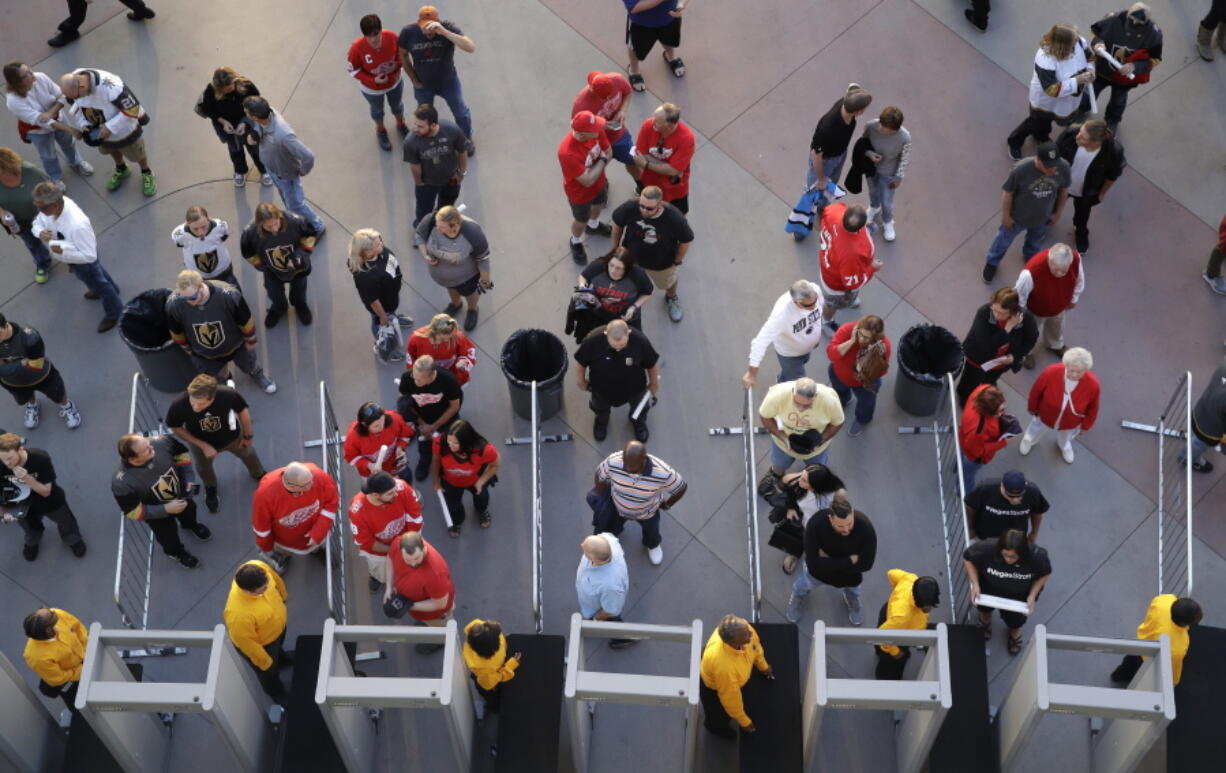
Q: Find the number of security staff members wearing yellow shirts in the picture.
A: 6